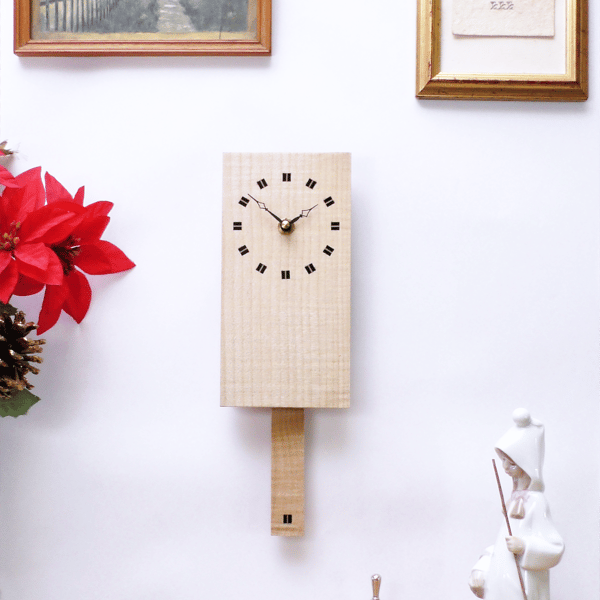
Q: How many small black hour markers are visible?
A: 12